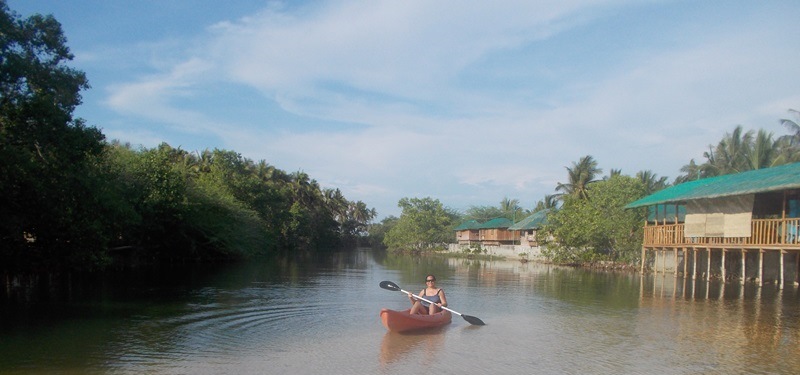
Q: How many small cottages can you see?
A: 3